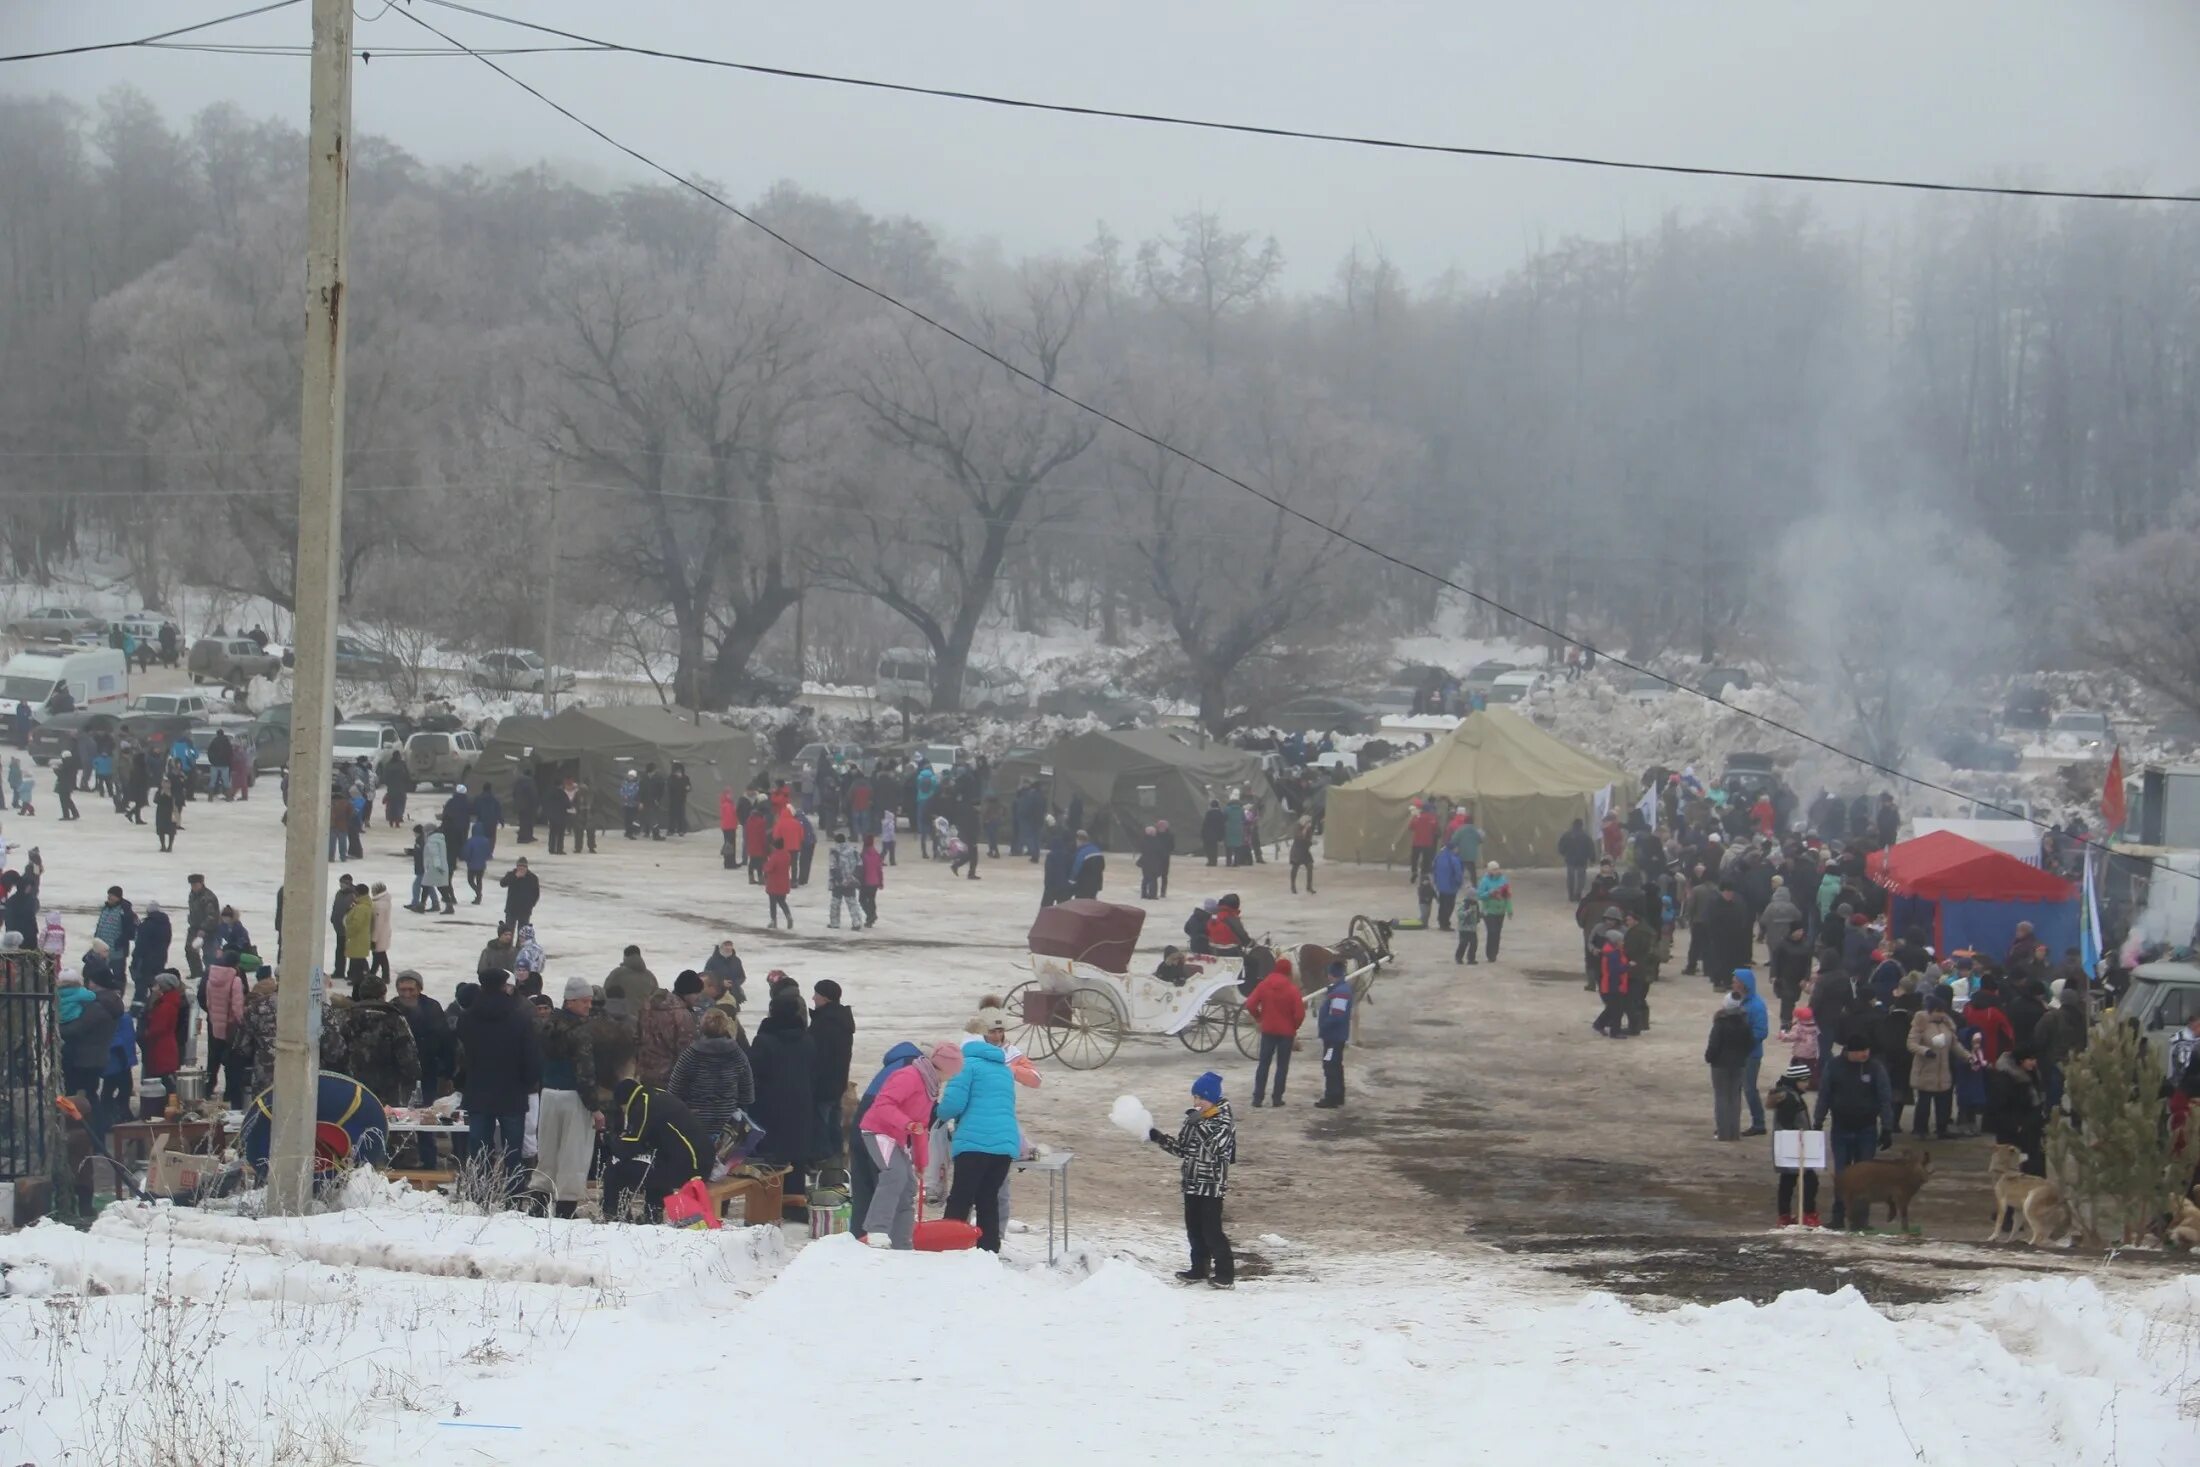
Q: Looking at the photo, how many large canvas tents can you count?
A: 3